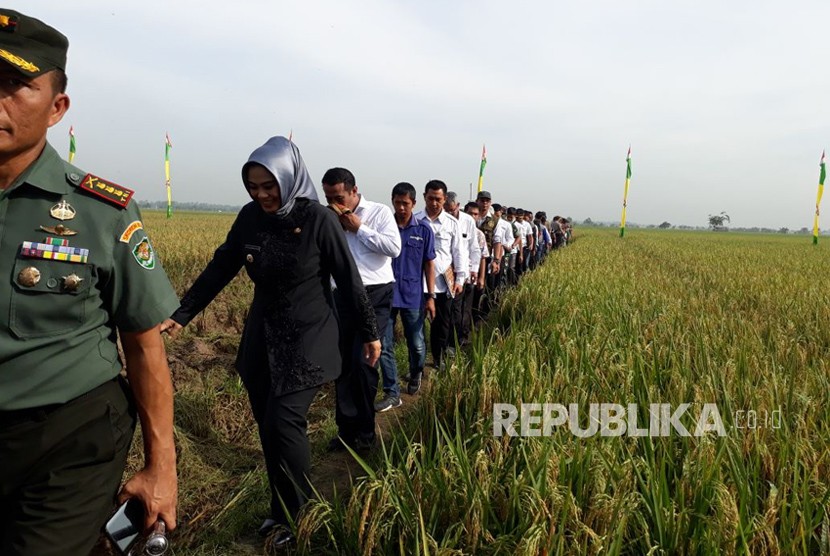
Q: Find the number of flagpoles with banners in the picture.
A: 6